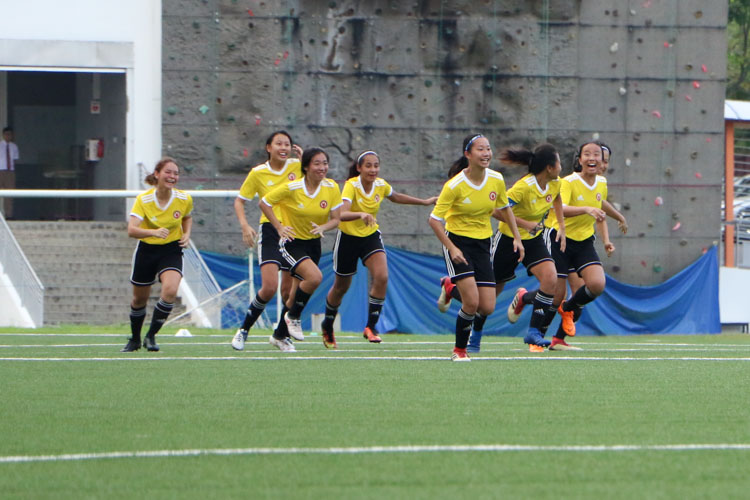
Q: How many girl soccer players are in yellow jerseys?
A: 8